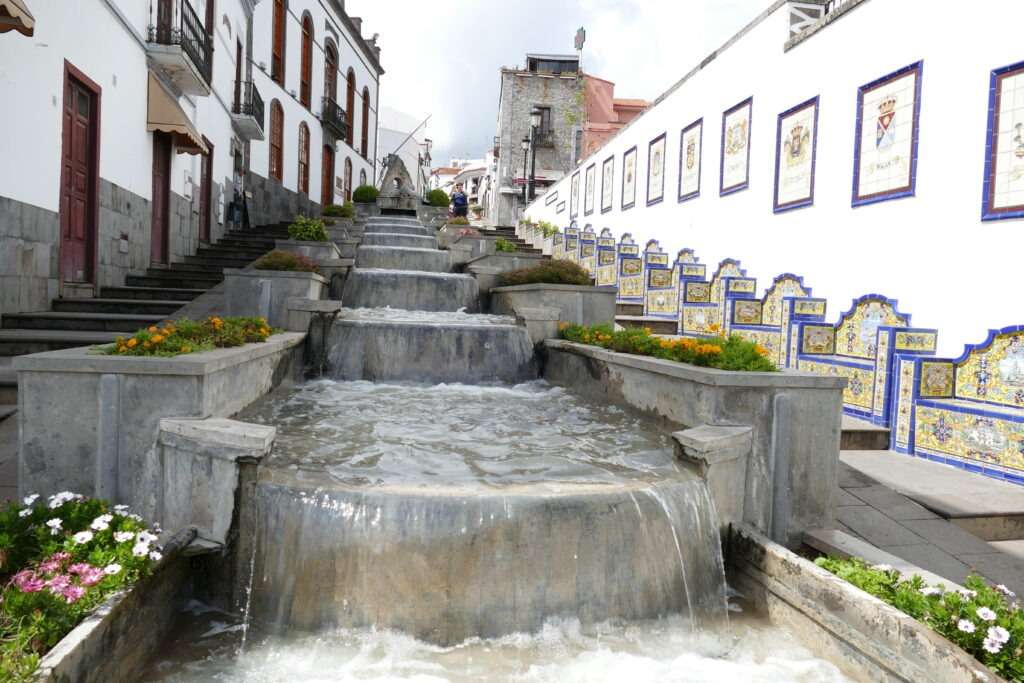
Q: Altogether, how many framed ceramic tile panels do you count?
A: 10